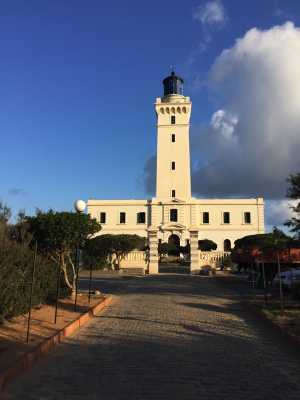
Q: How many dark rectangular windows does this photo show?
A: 11